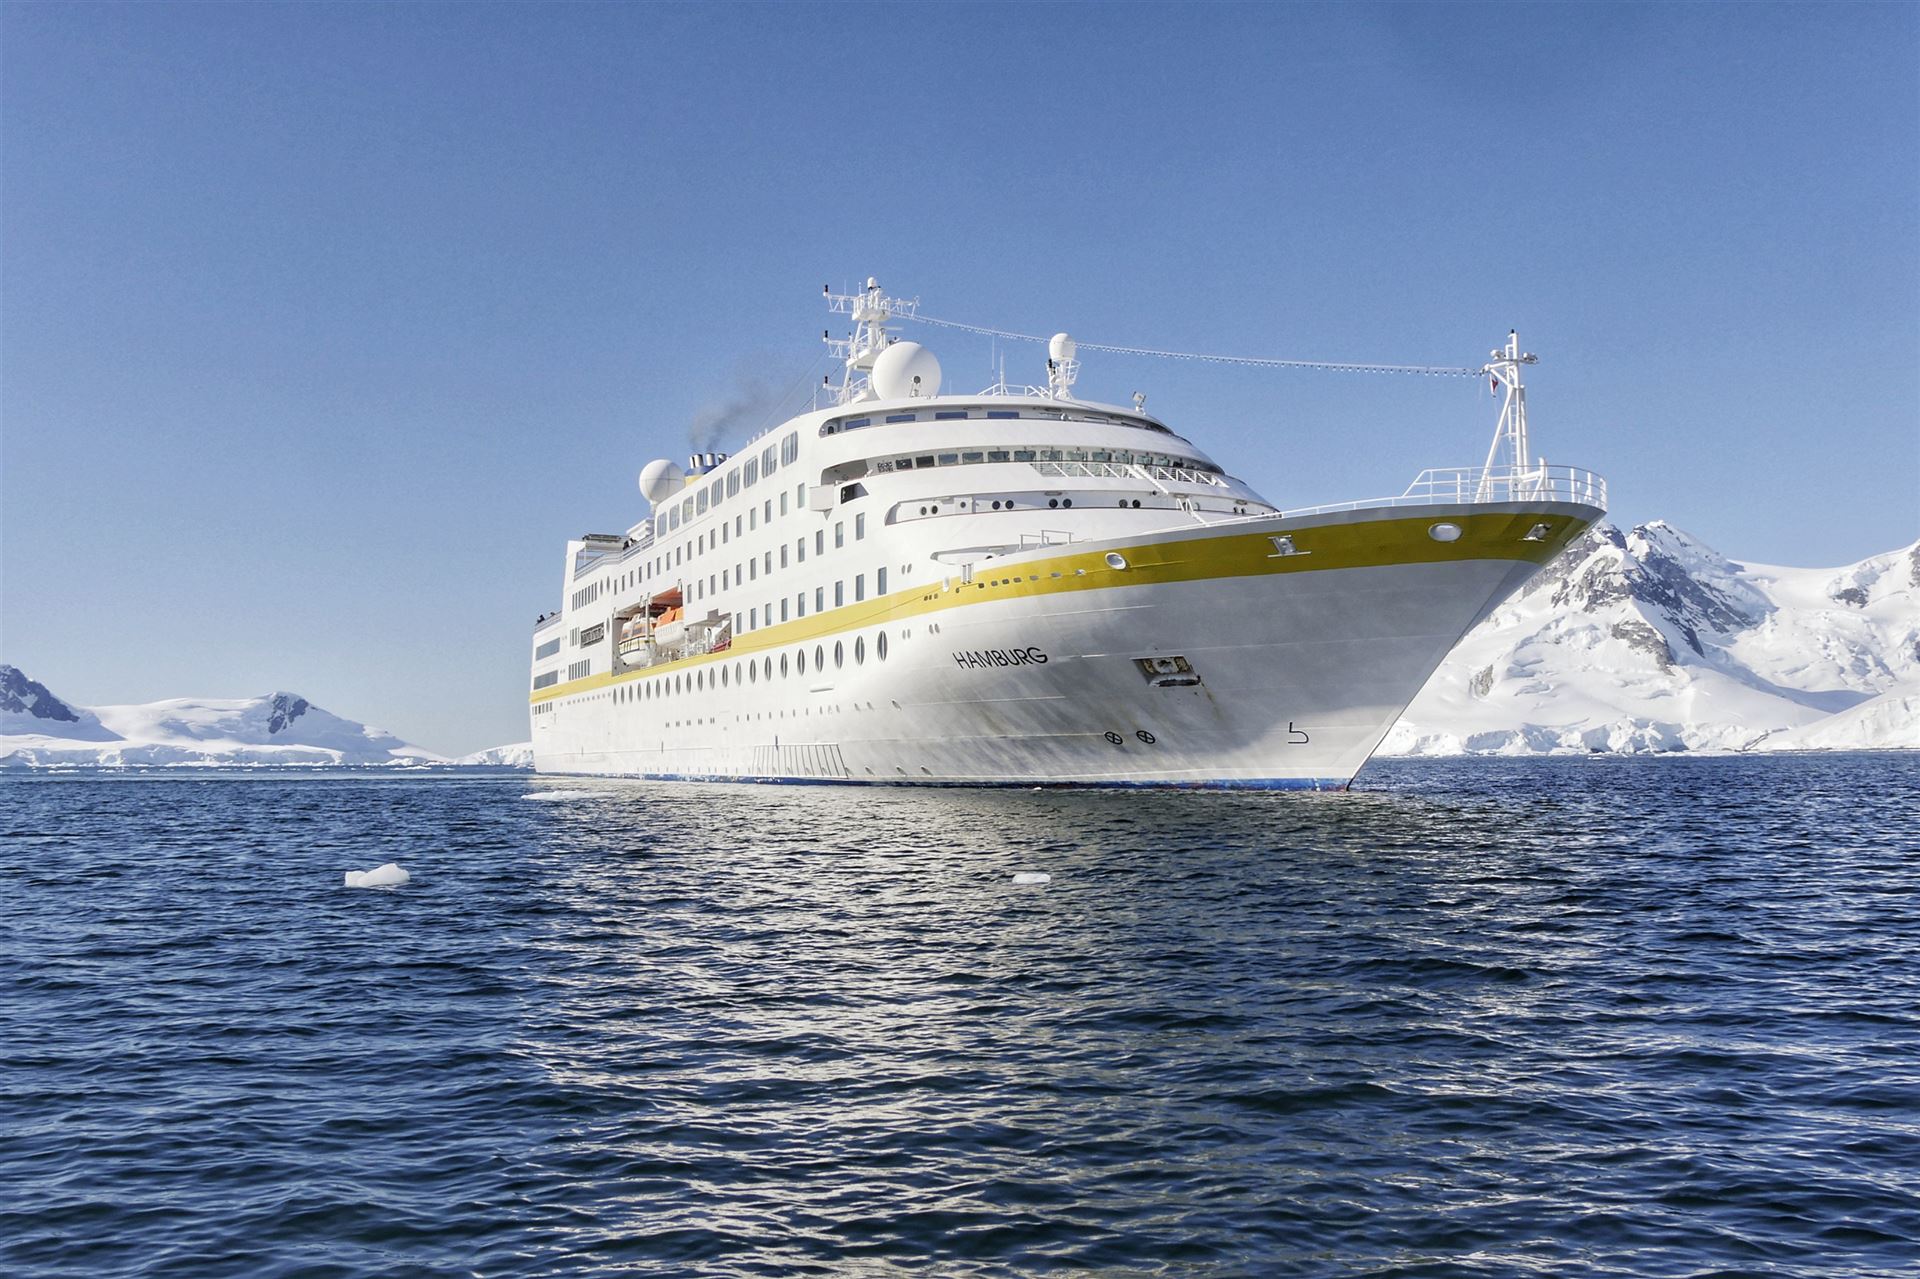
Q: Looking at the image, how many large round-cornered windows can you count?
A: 9